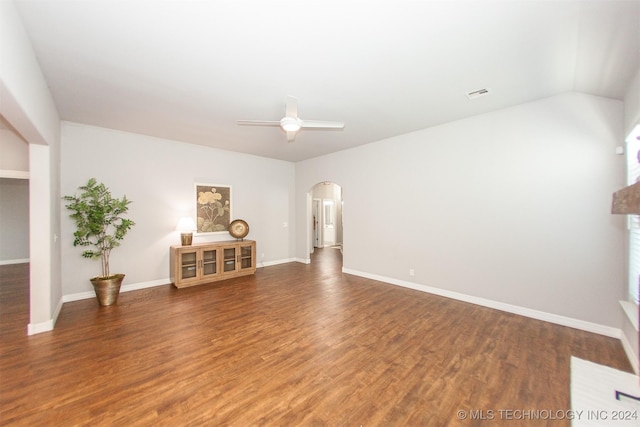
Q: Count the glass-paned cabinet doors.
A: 4